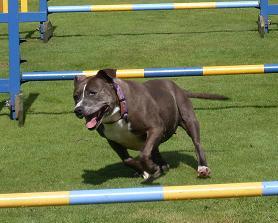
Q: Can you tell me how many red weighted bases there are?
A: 0